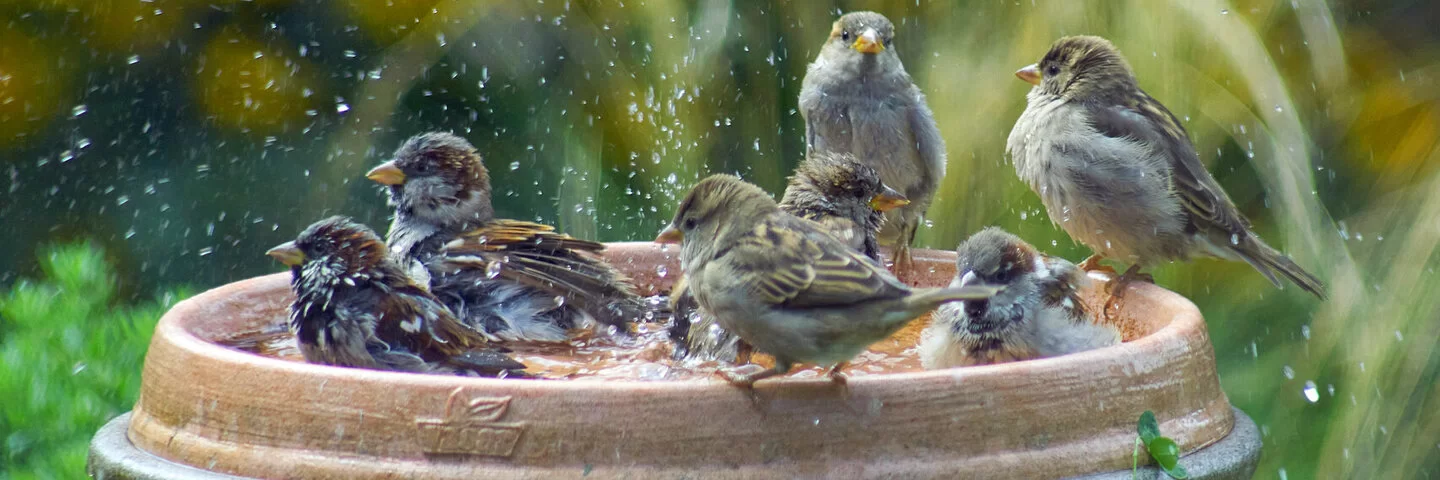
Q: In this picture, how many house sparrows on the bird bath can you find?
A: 7